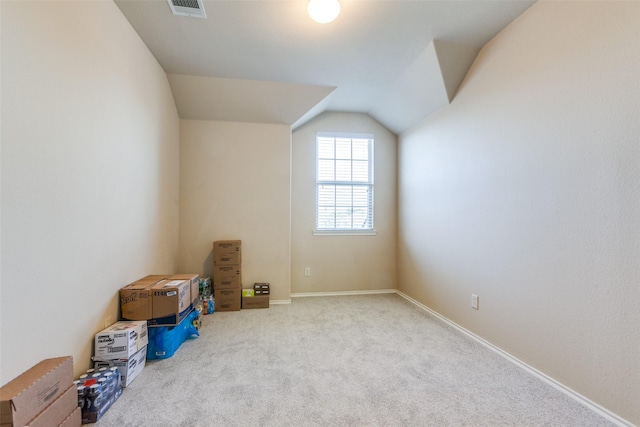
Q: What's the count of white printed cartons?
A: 2